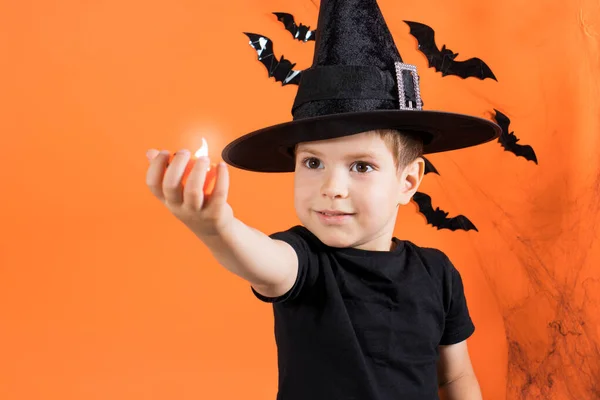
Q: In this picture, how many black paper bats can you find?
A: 6